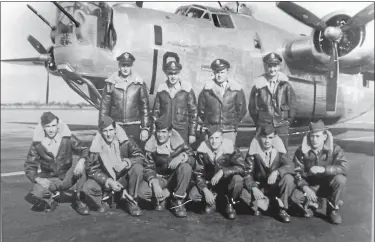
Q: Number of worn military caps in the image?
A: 10